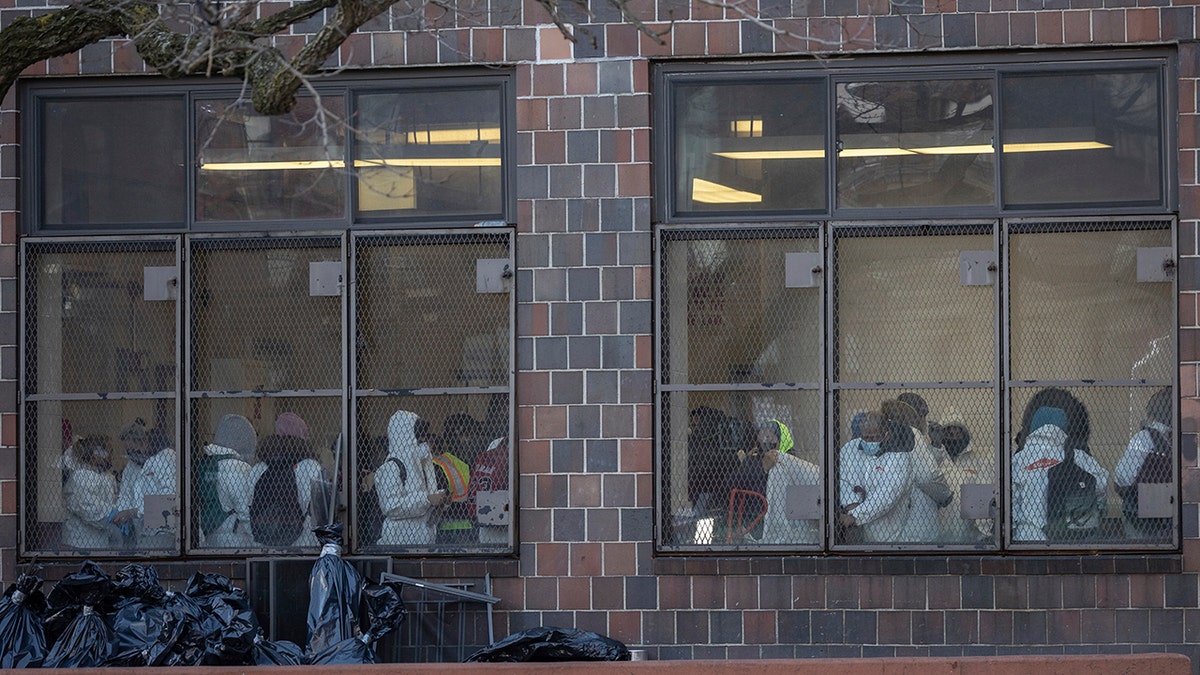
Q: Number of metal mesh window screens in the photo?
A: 6